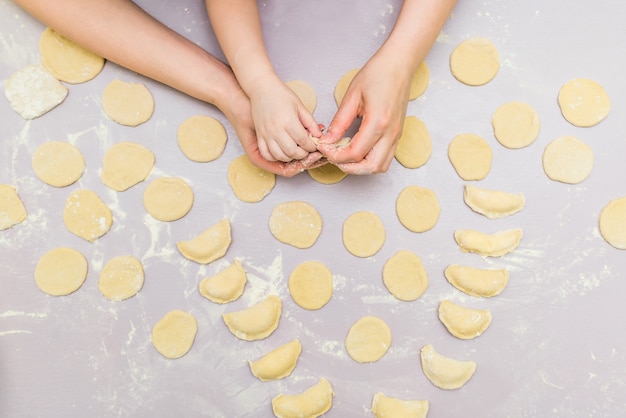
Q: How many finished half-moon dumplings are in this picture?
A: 11